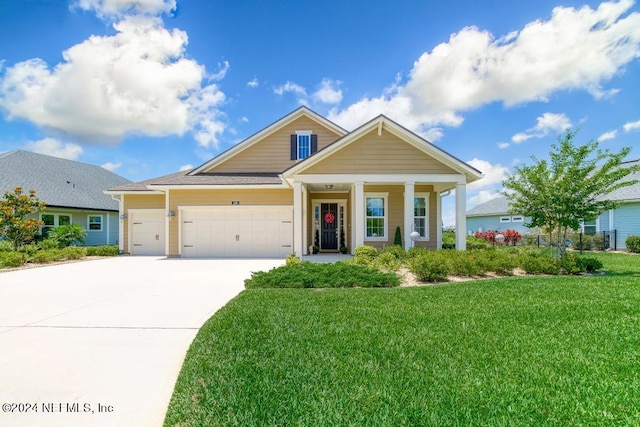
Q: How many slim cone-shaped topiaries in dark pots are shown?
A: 2